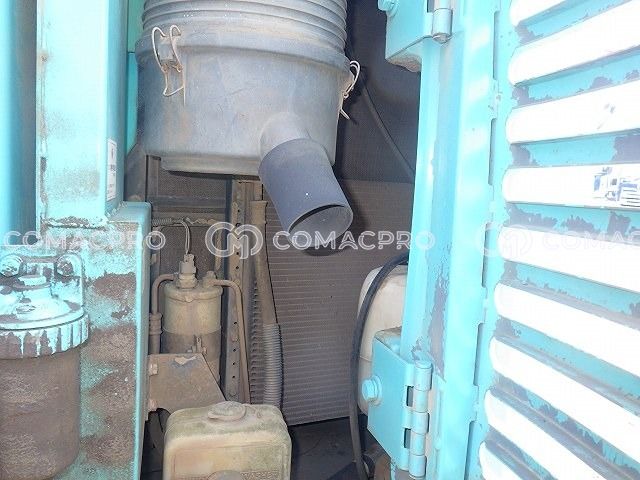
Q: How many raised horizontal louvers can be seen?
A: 9